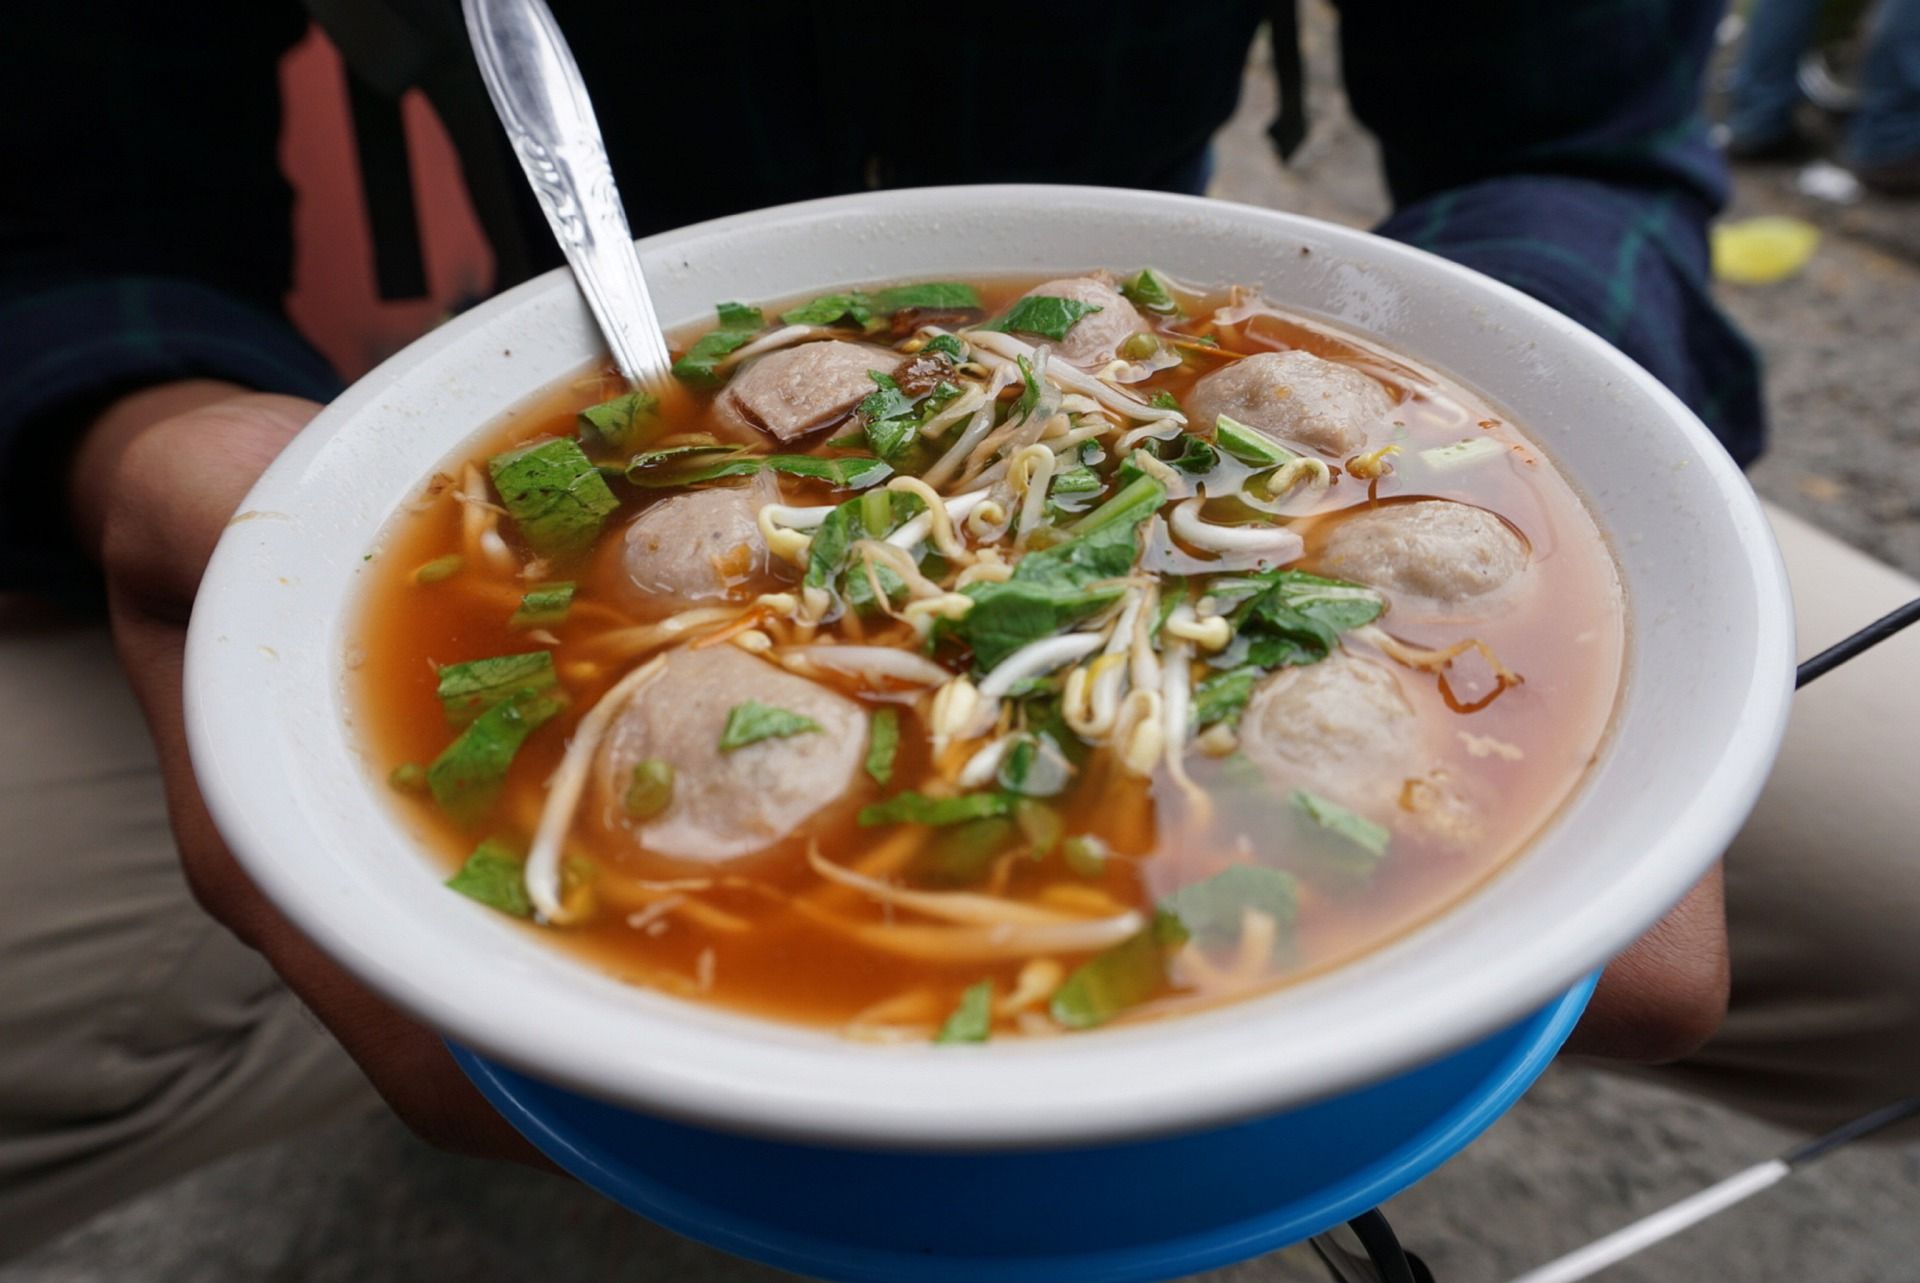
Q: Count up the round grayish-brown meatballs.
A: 7